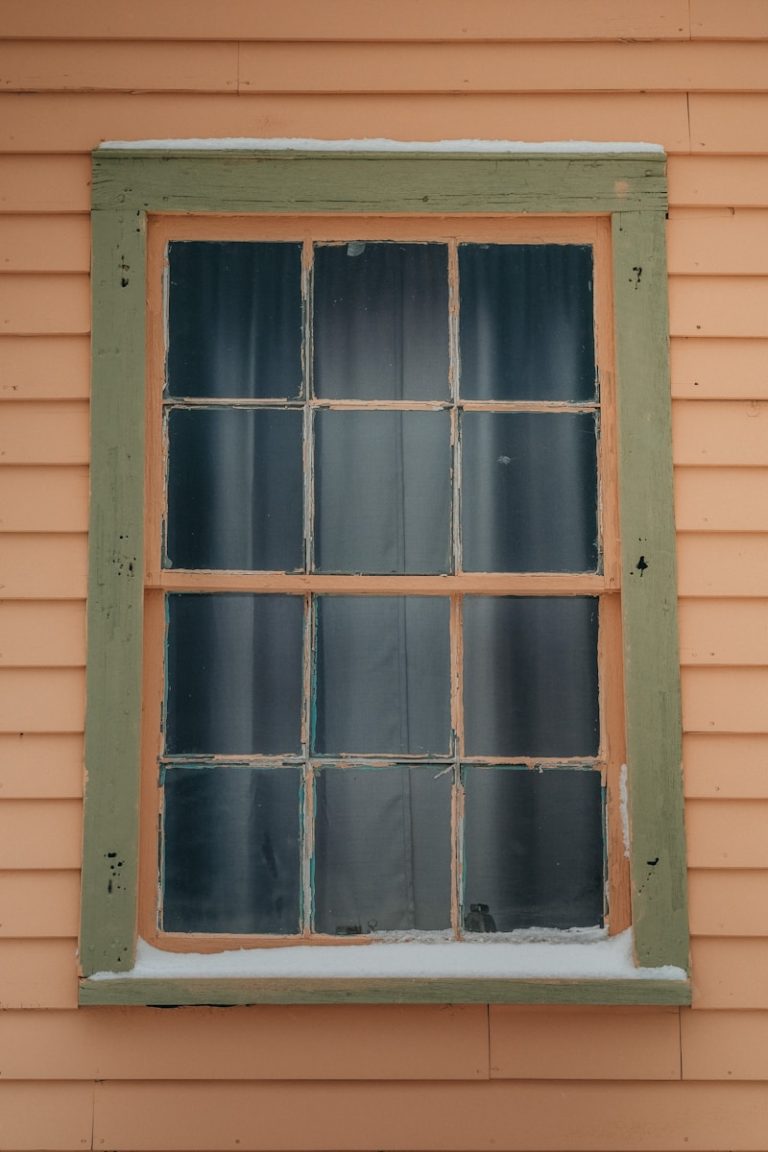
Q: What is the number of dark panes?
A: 12